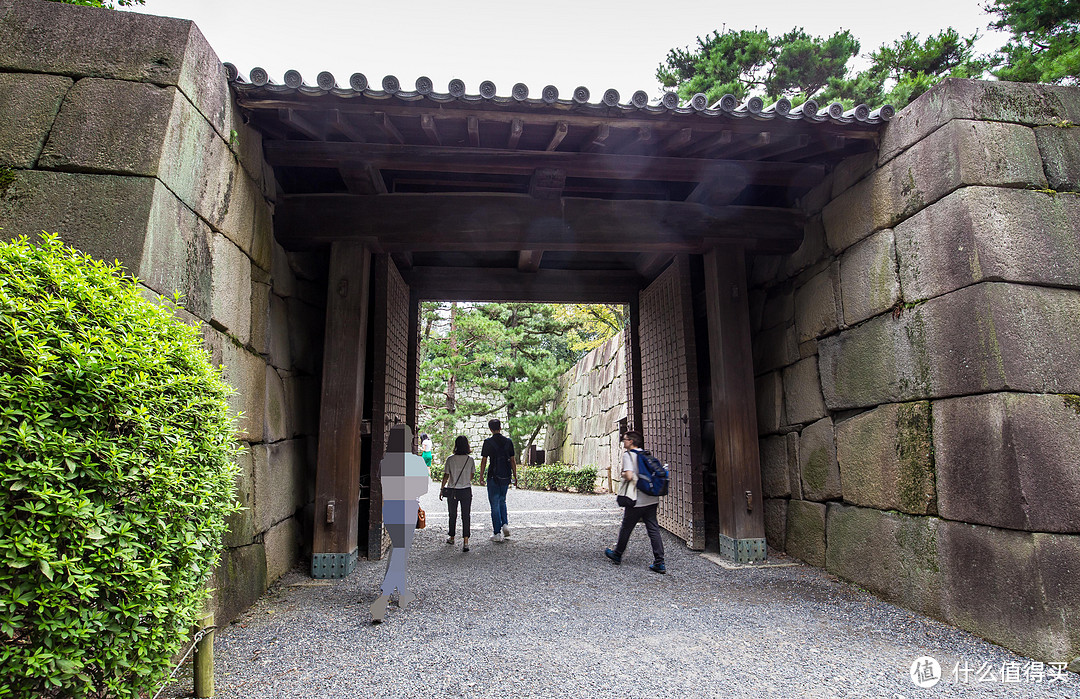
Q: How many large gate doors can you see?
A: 2